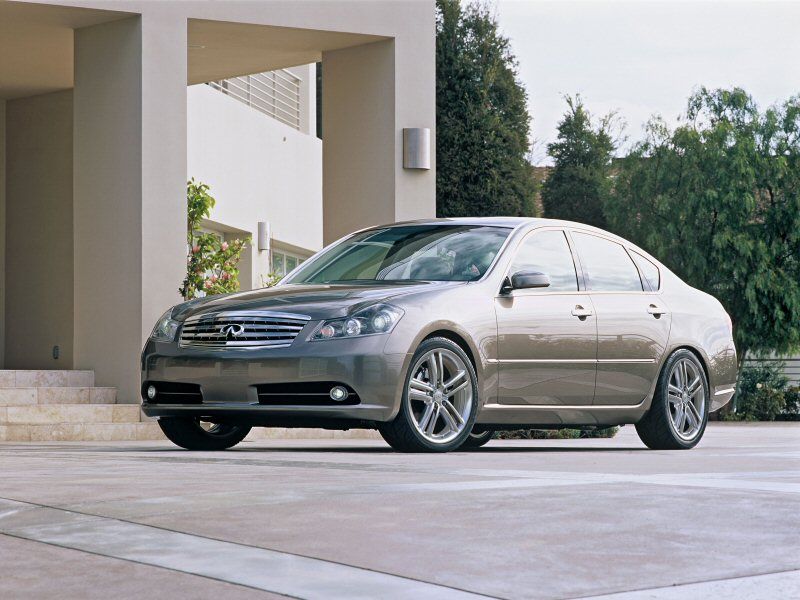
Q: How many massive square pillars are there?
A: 2